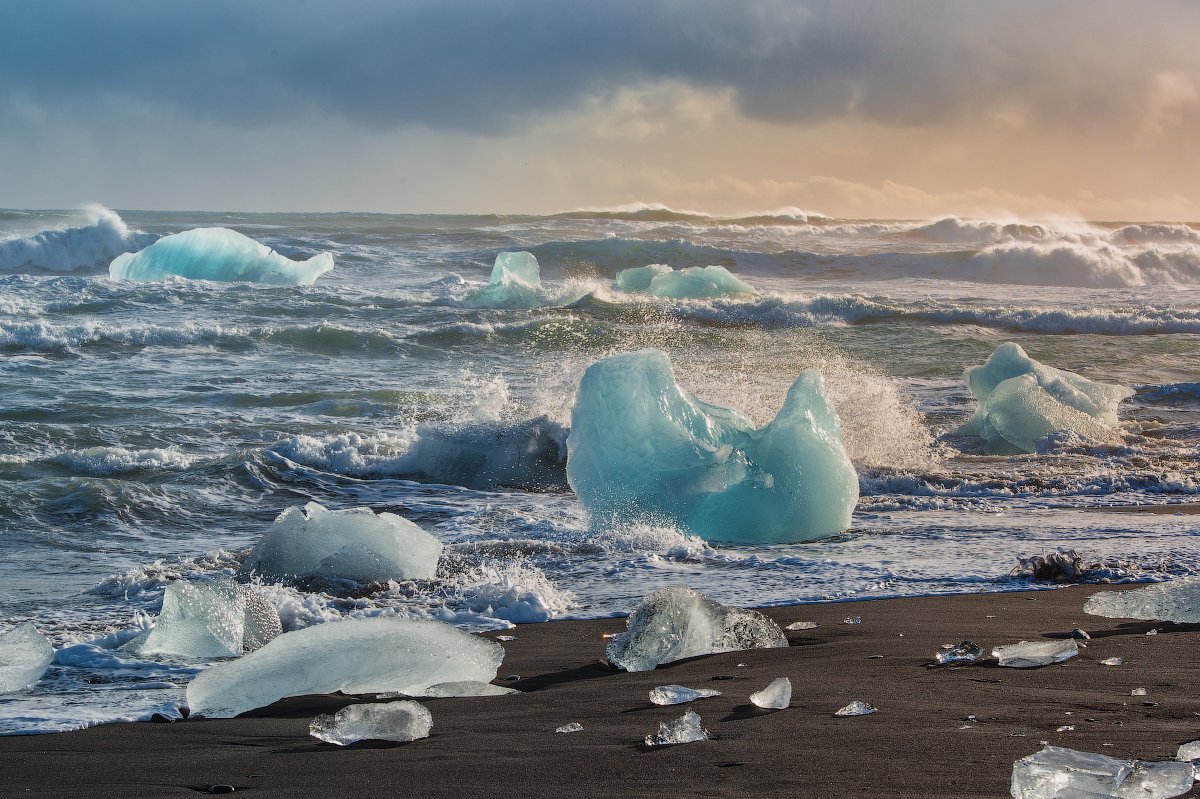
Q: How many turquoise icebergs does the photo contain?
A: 5